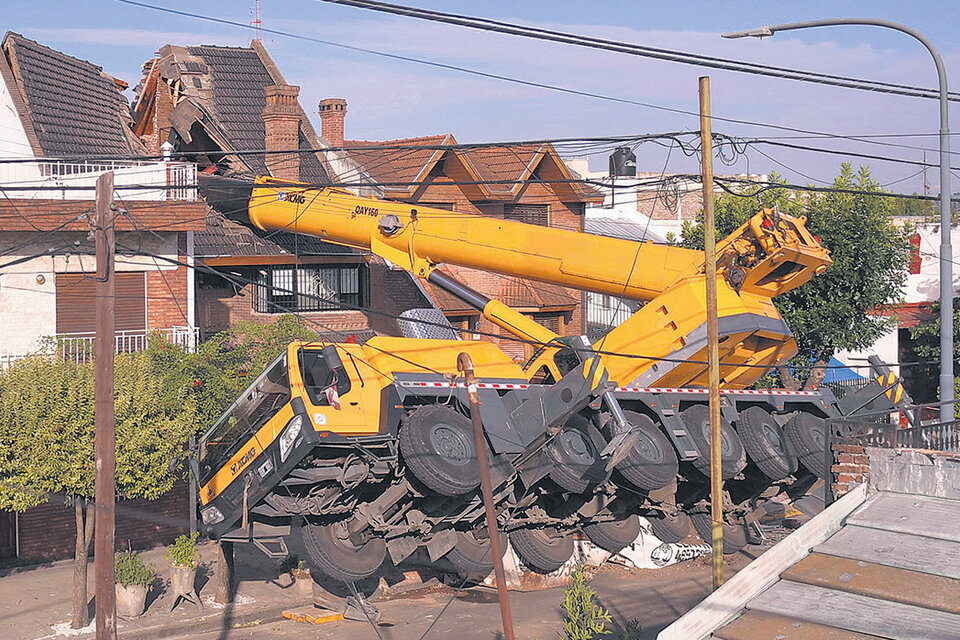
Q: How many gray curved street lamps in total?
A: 1